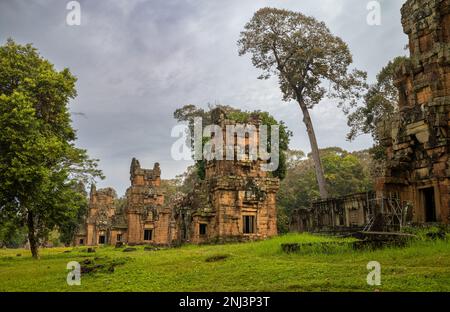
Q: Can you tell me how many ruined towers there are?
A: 4